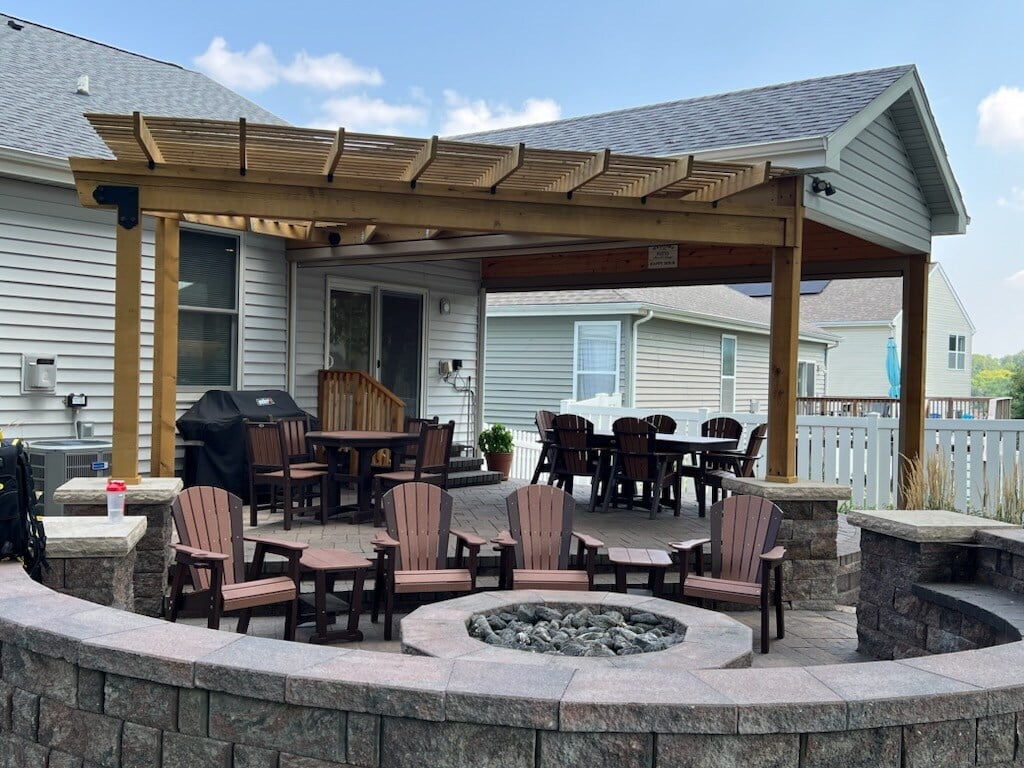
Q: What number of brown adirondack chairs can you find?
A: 4